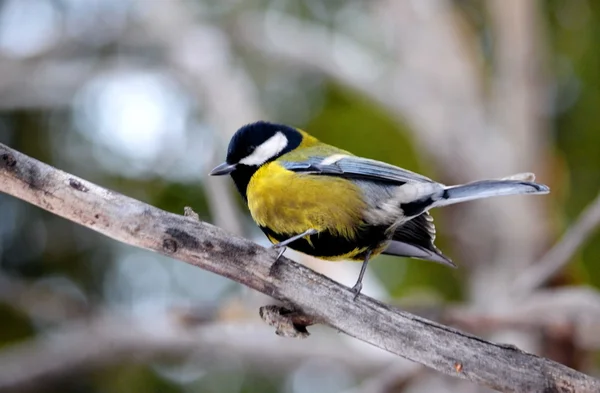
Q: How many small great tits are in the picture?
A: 1